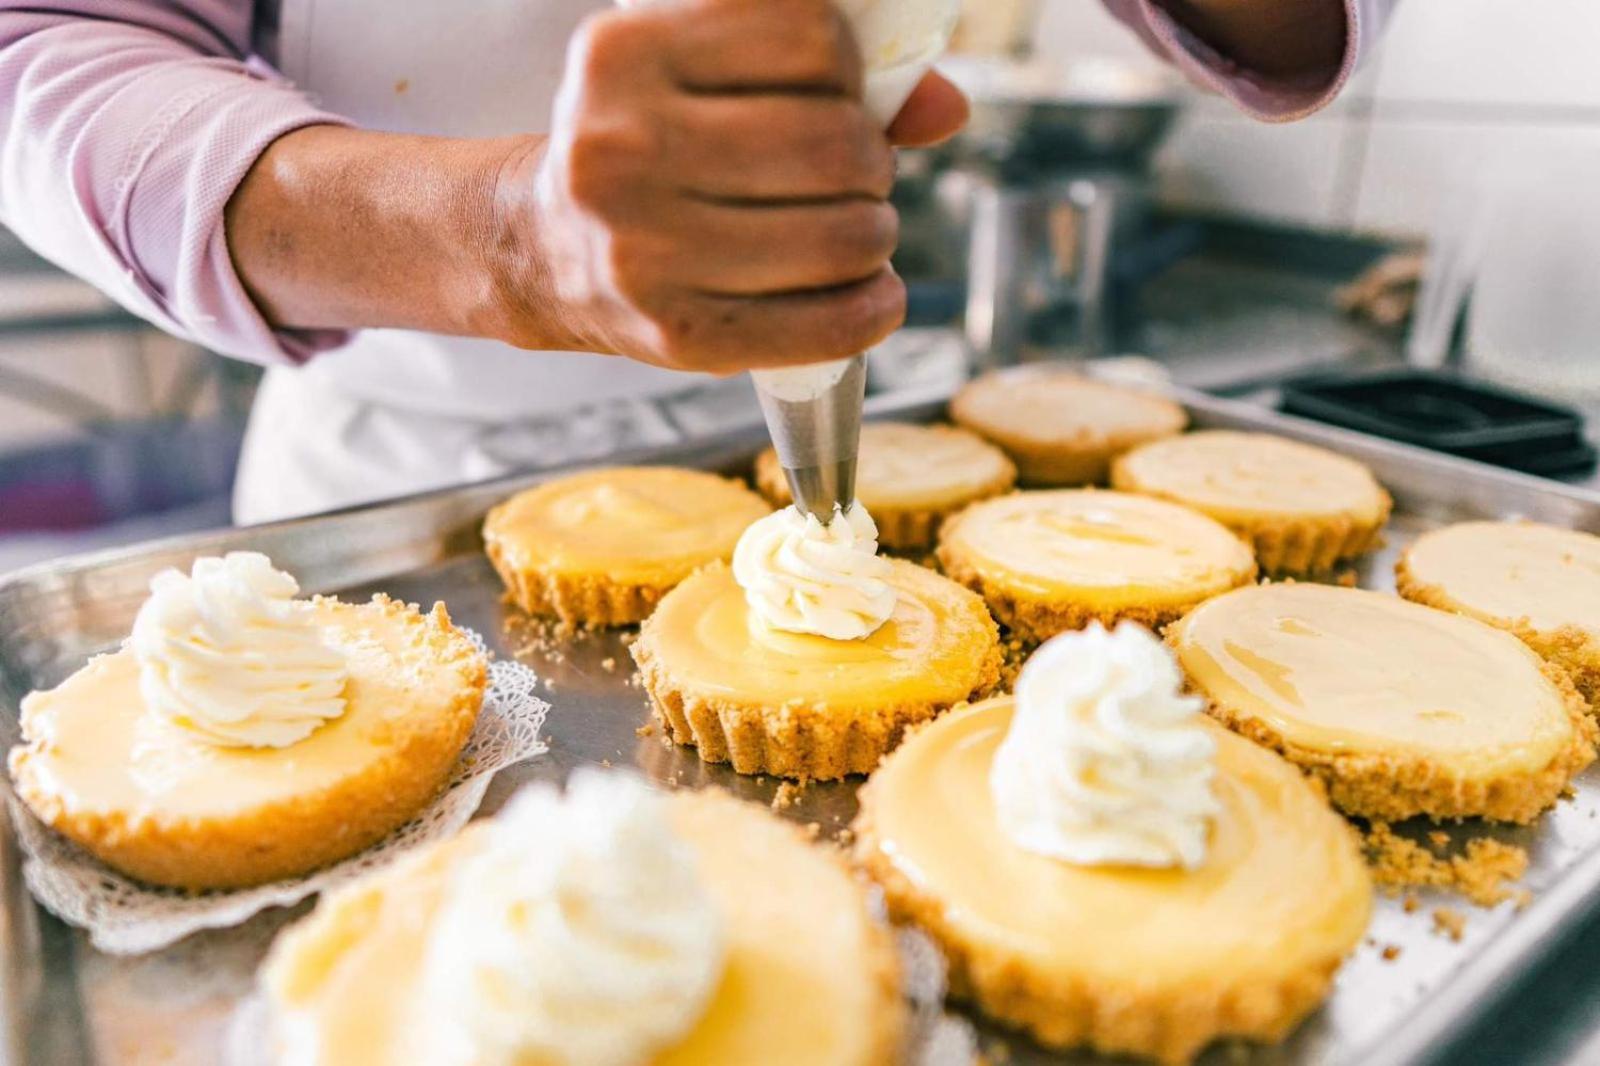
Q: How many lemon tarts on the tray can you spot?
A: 11